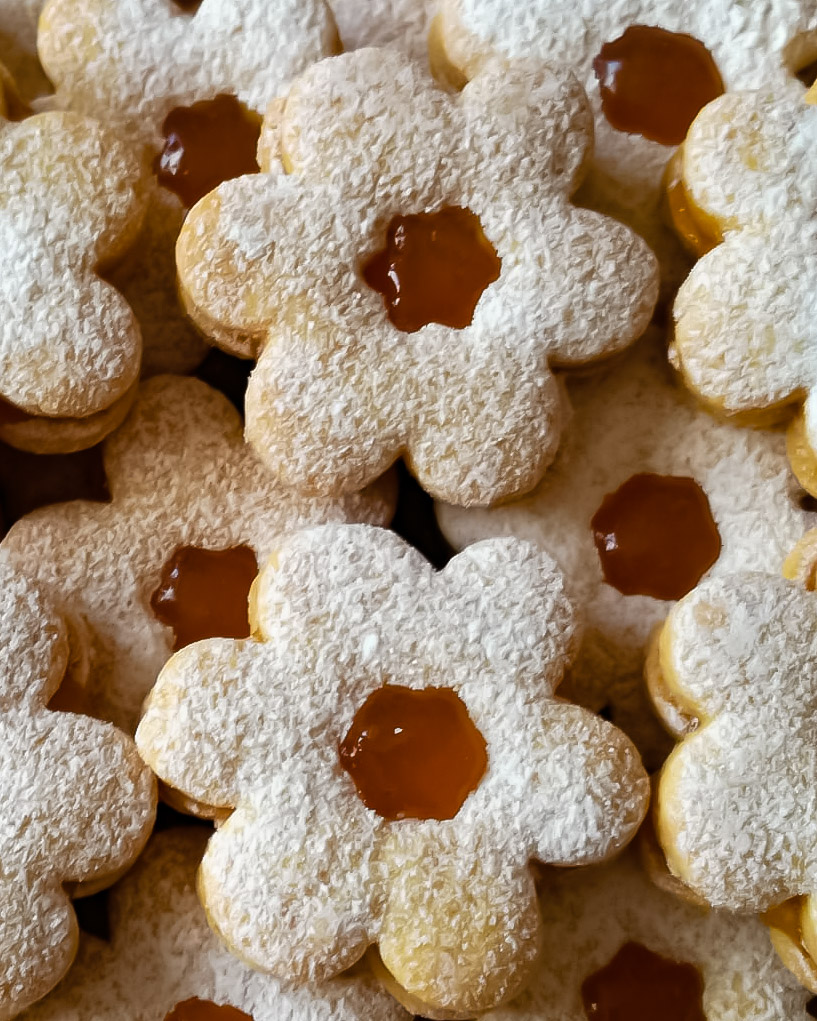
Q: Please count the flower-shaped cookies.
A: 12